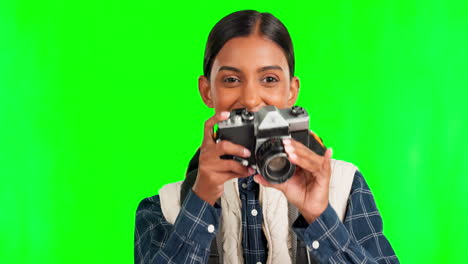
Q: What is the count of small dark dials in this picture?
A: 2